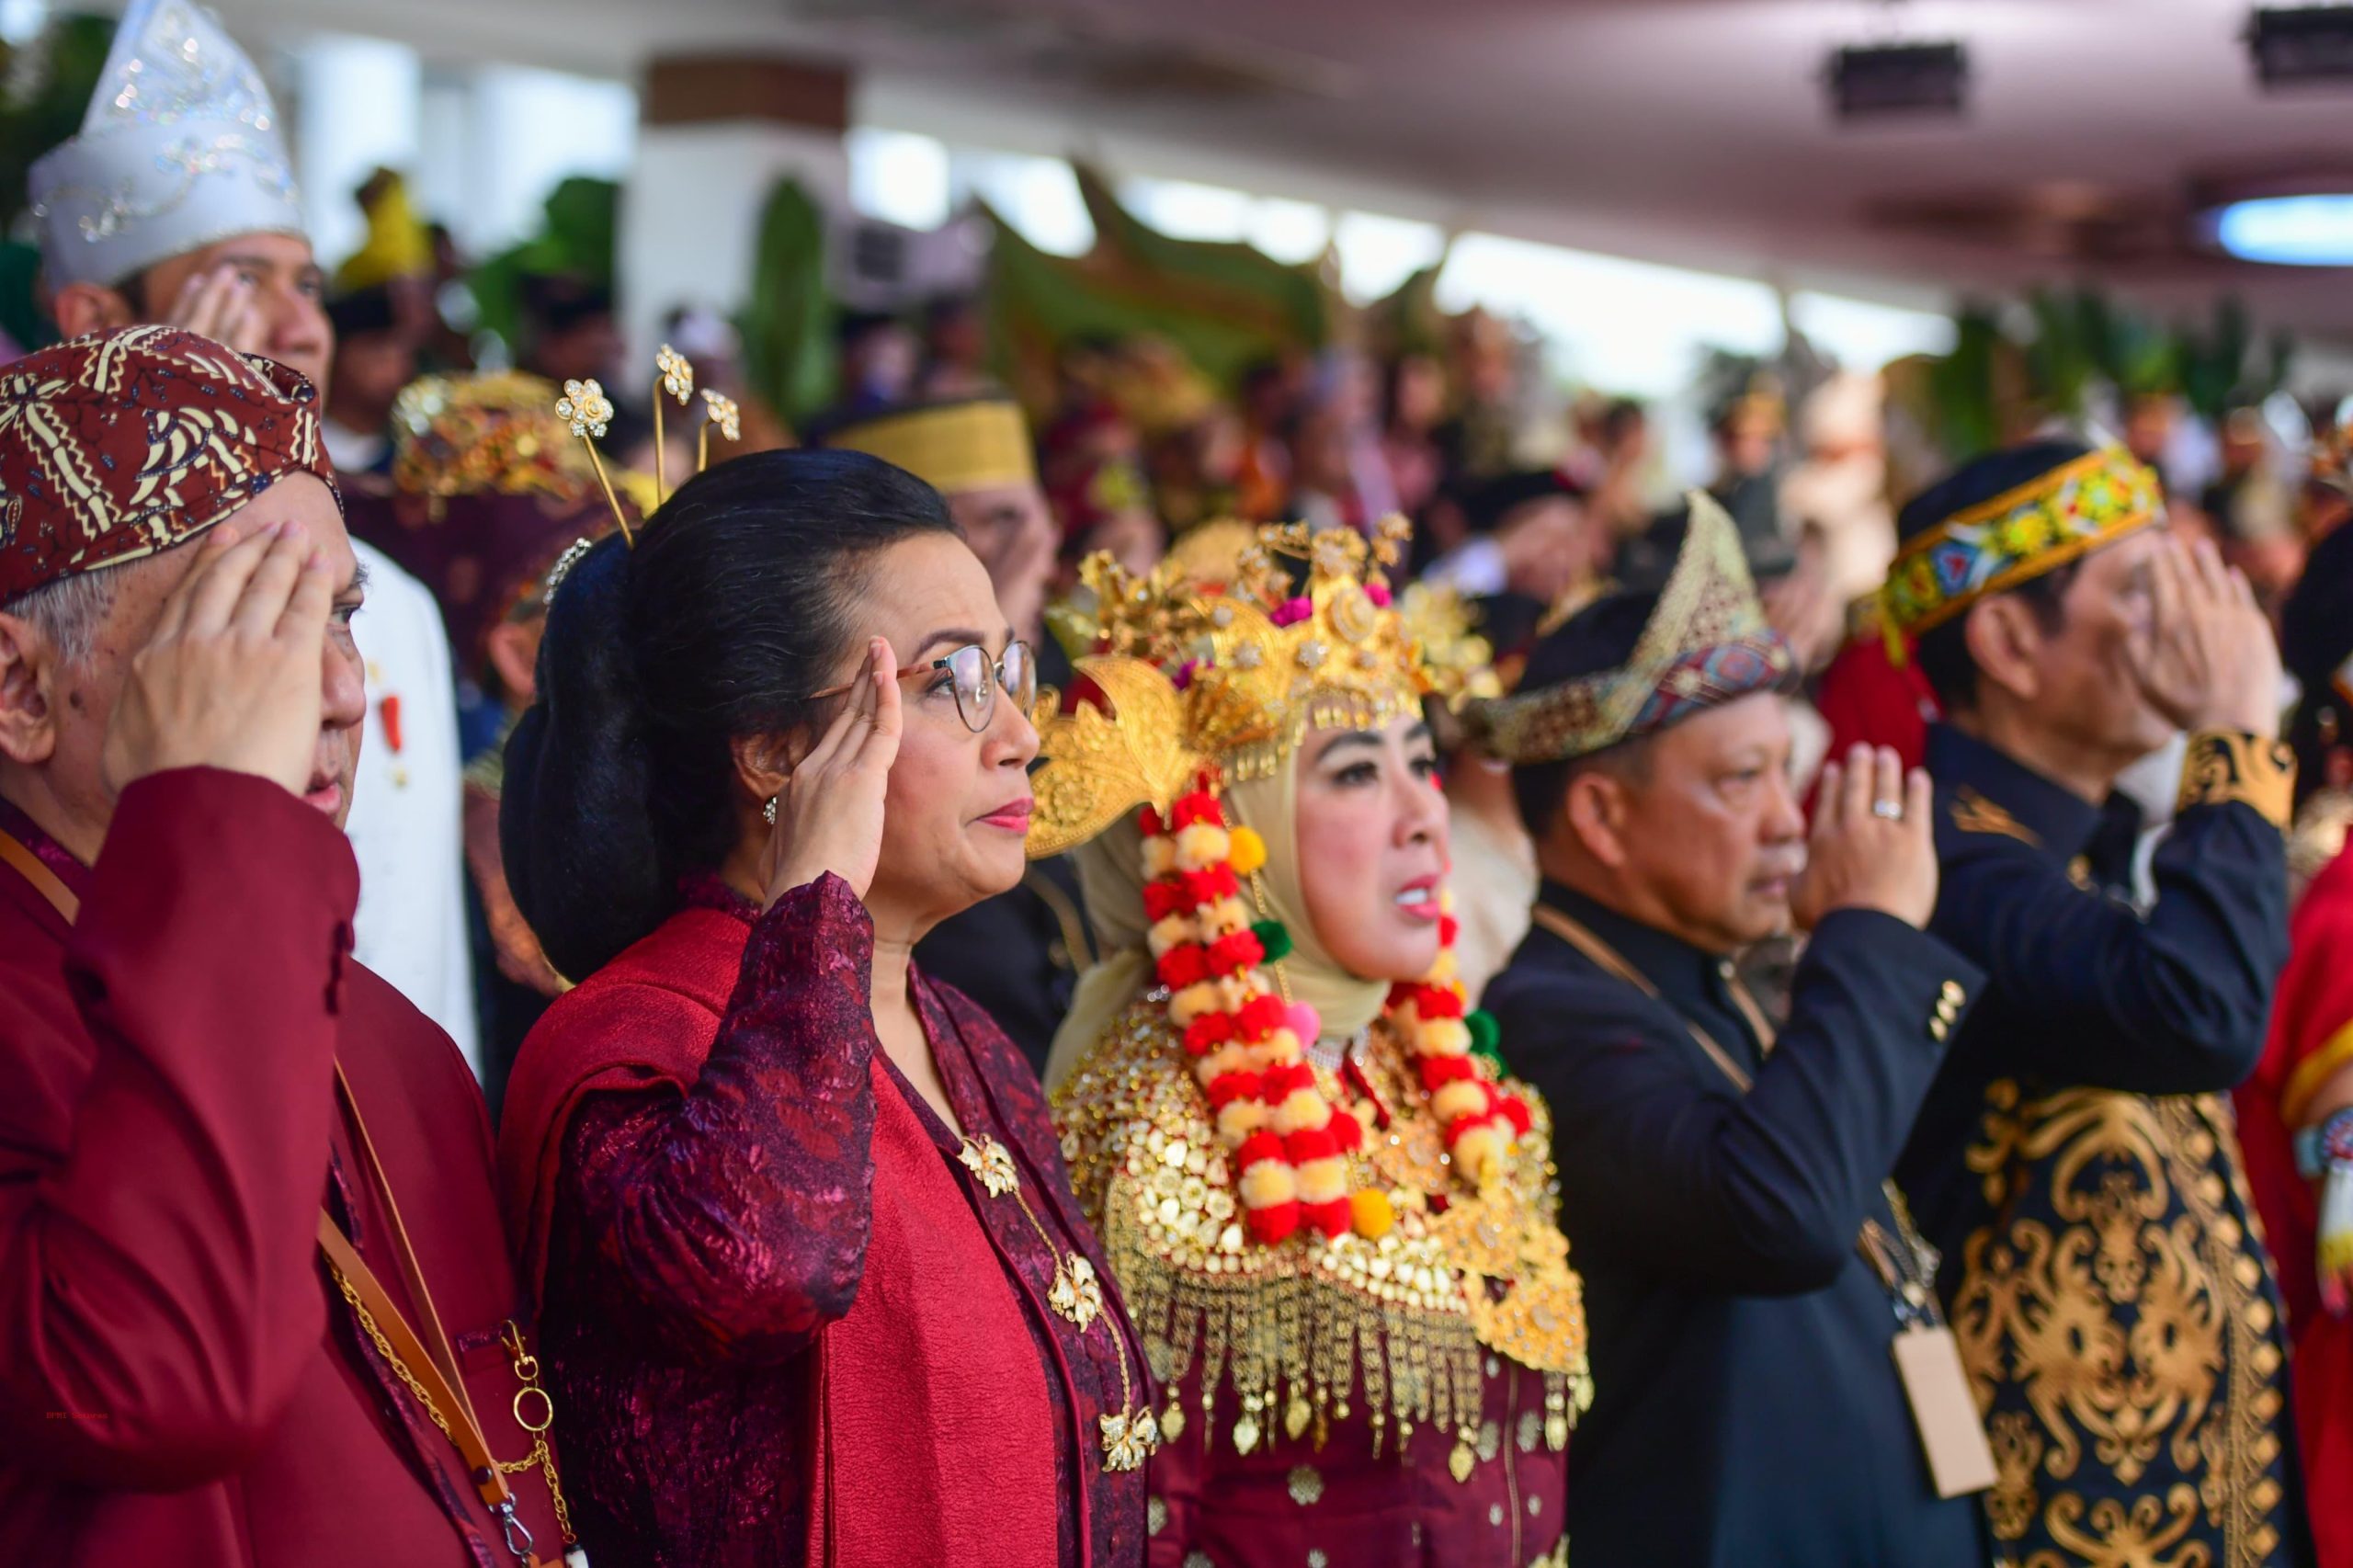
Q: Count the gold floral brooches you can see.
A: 3